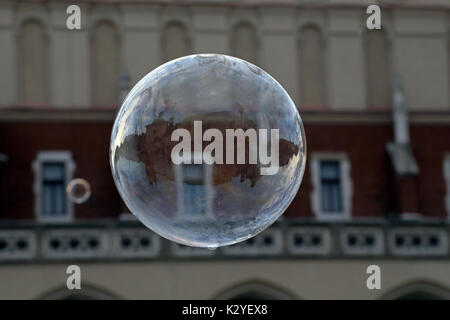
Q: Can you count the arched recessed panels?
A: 6